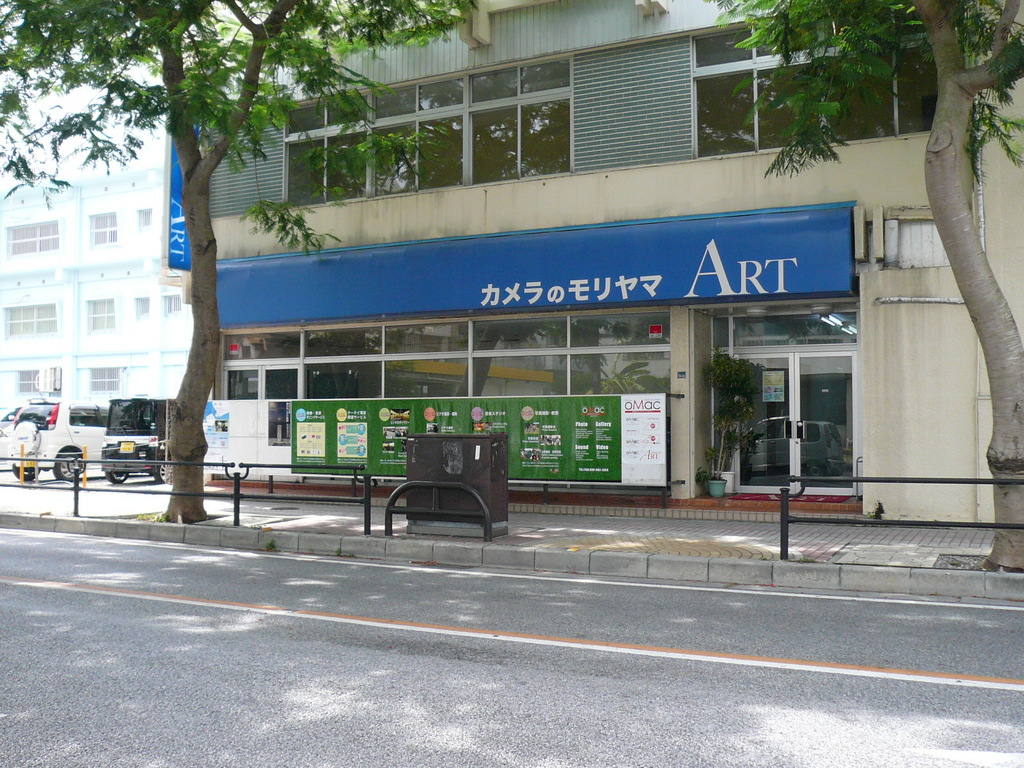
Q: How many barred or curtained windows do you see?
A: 9